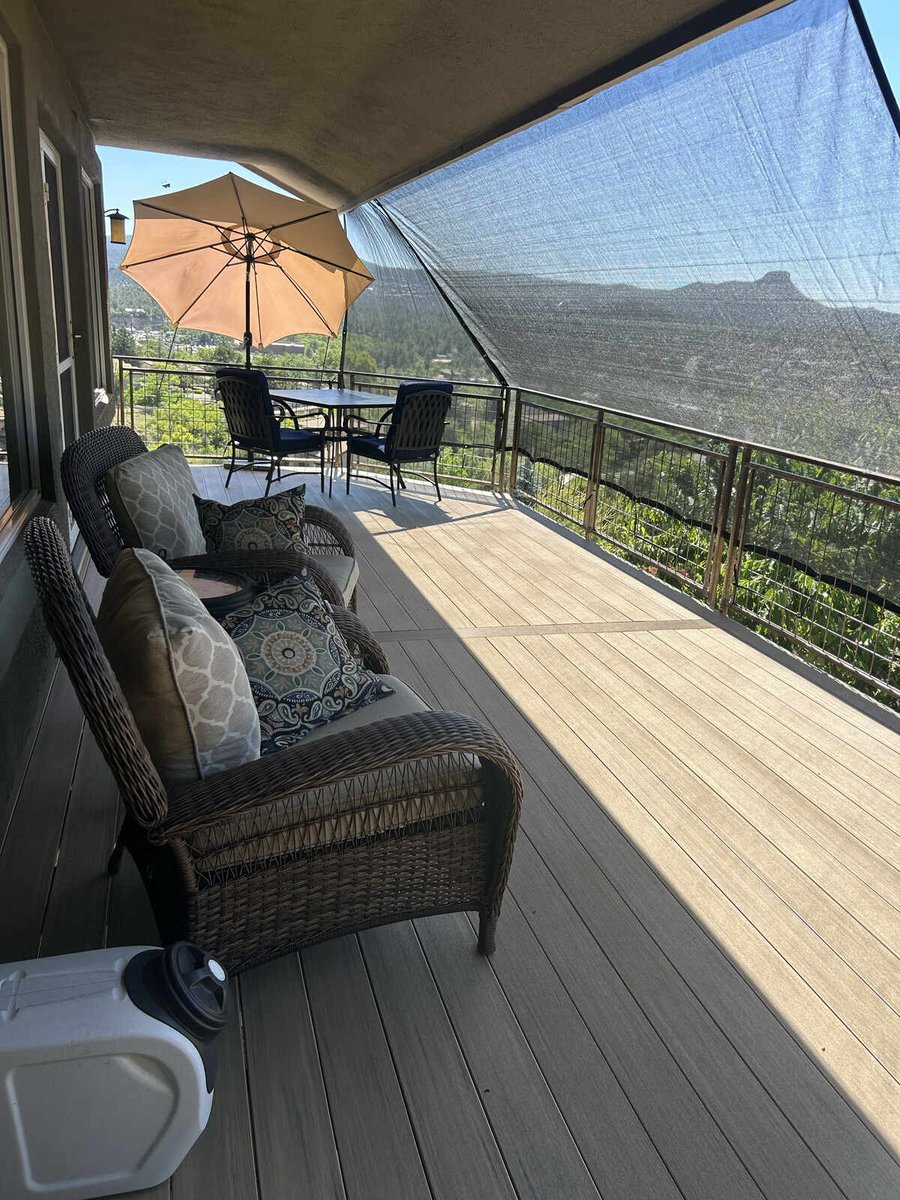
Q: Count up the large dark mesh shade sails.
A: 1